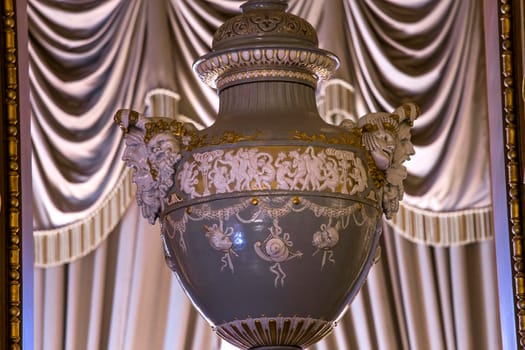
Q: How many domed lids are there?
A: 1